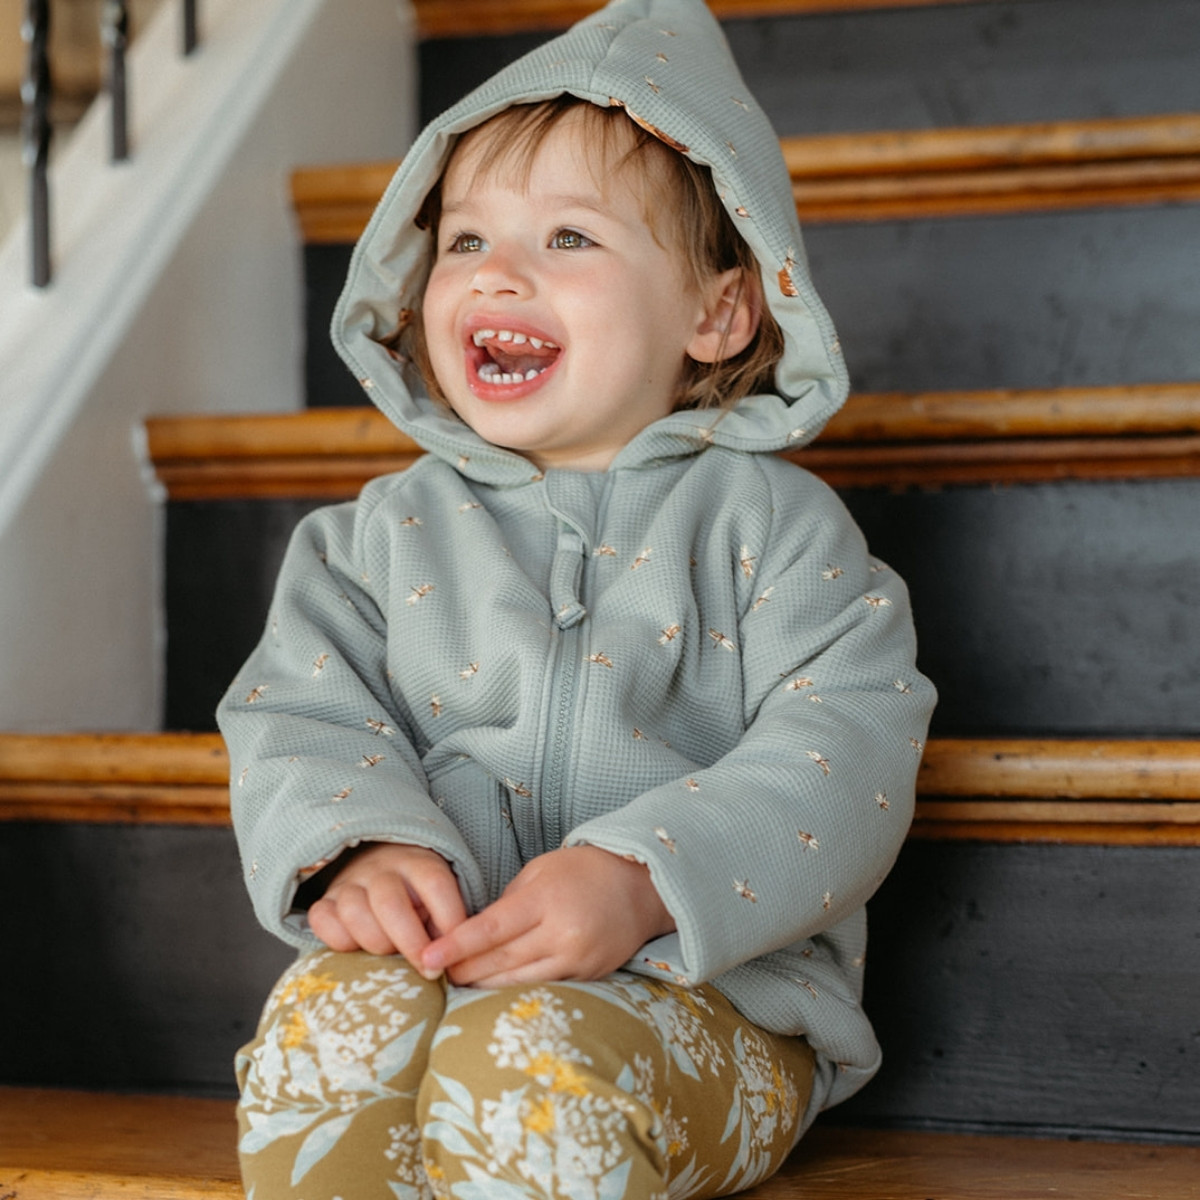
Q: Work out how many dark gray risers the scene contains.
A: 4